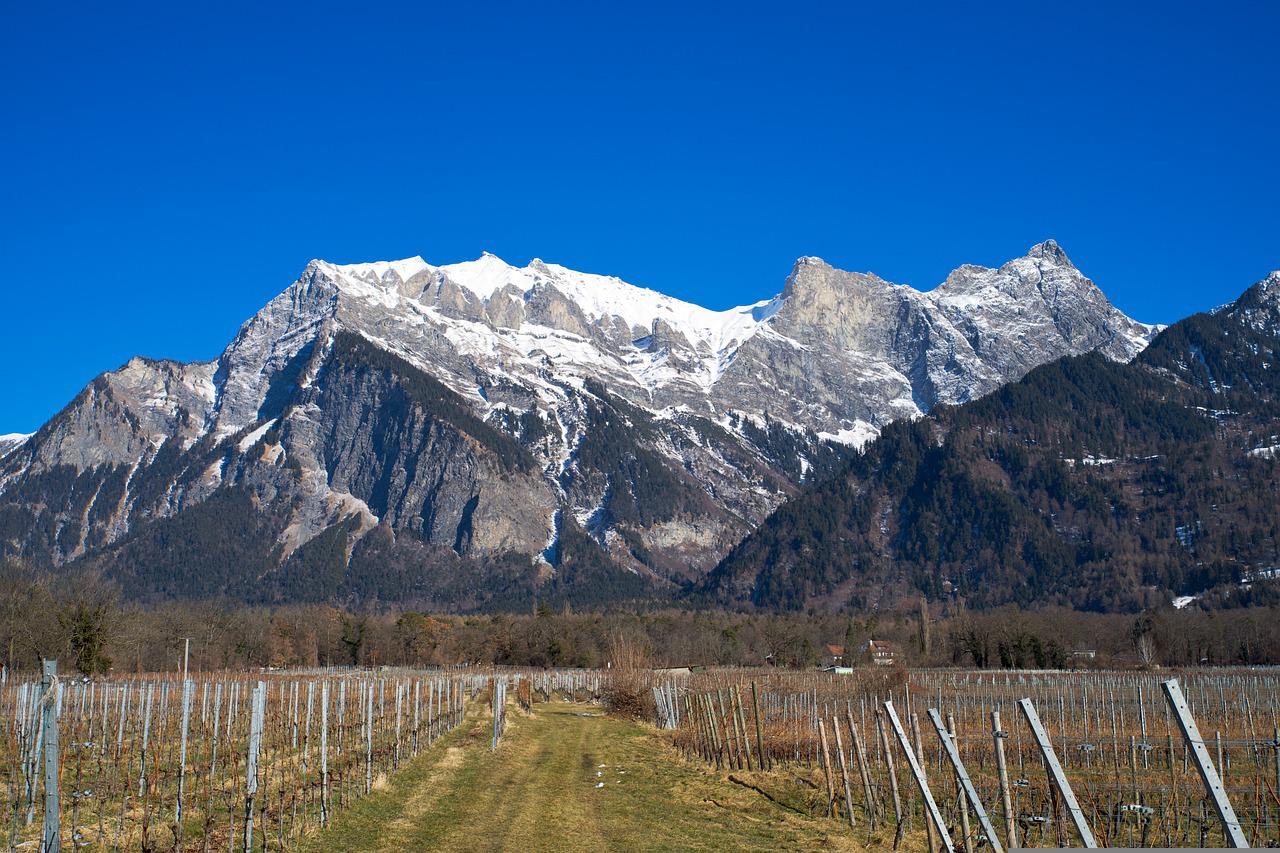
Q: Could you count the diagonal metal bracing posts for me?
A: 4